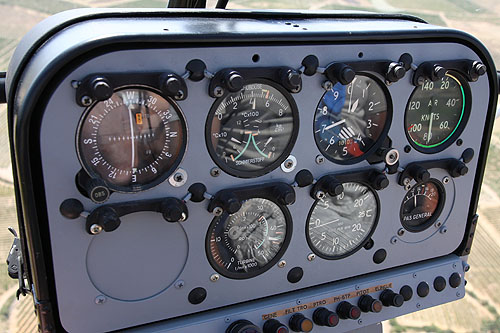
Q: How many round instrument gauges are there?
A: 7